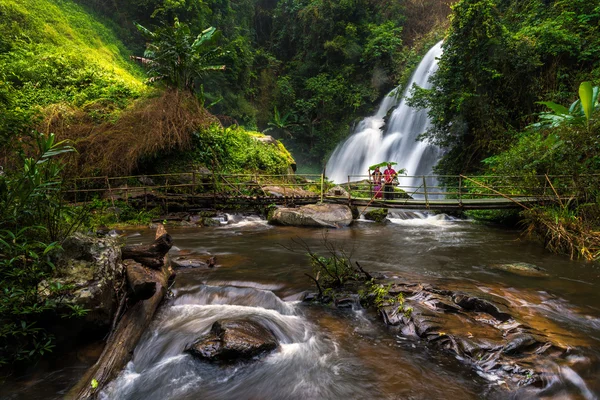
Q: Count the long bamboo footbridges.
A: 1